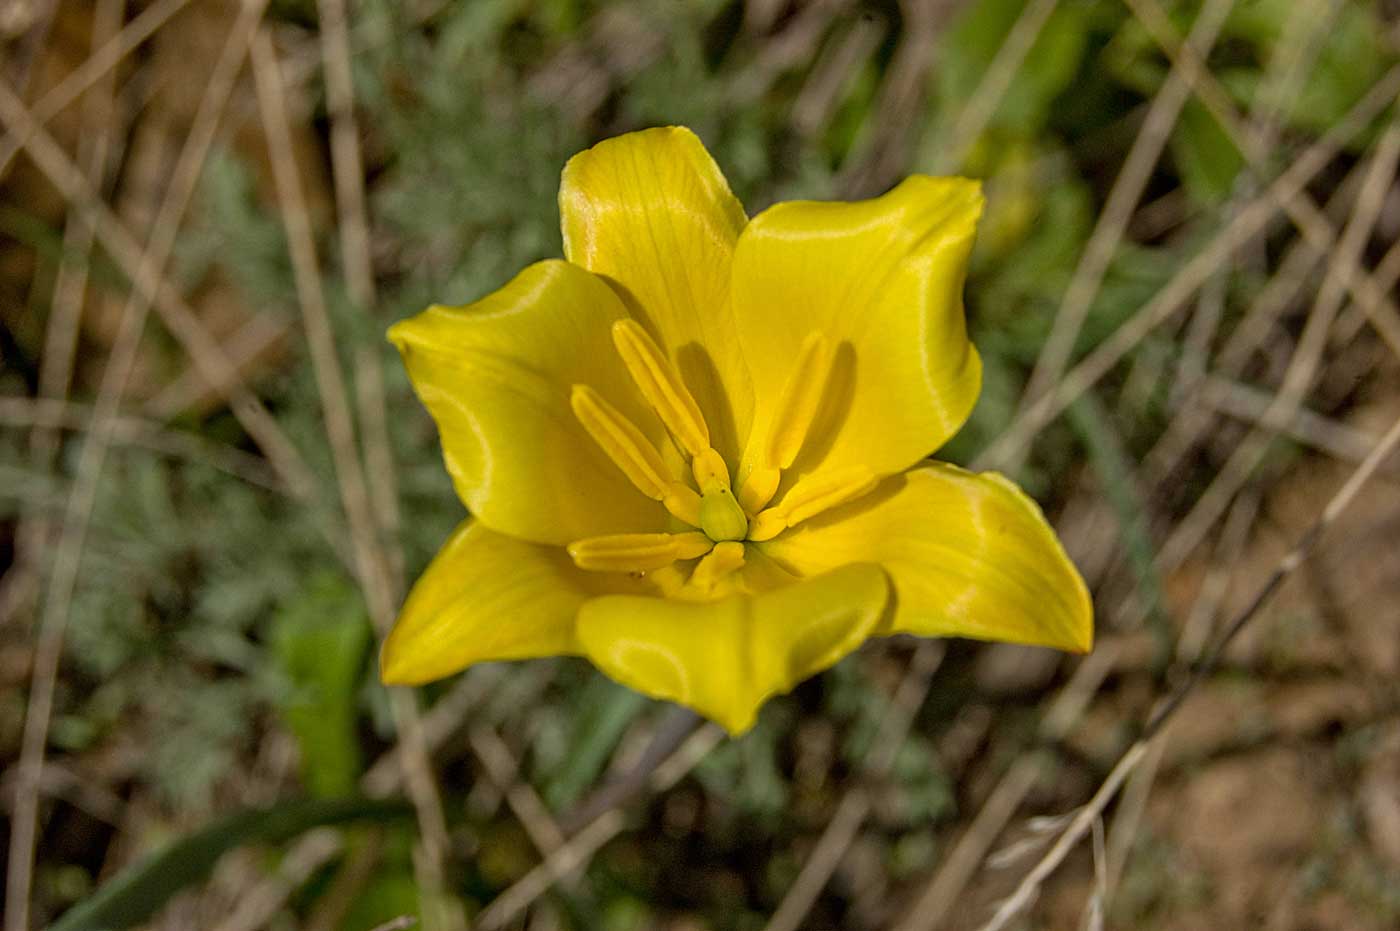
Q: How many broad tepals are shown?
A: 6